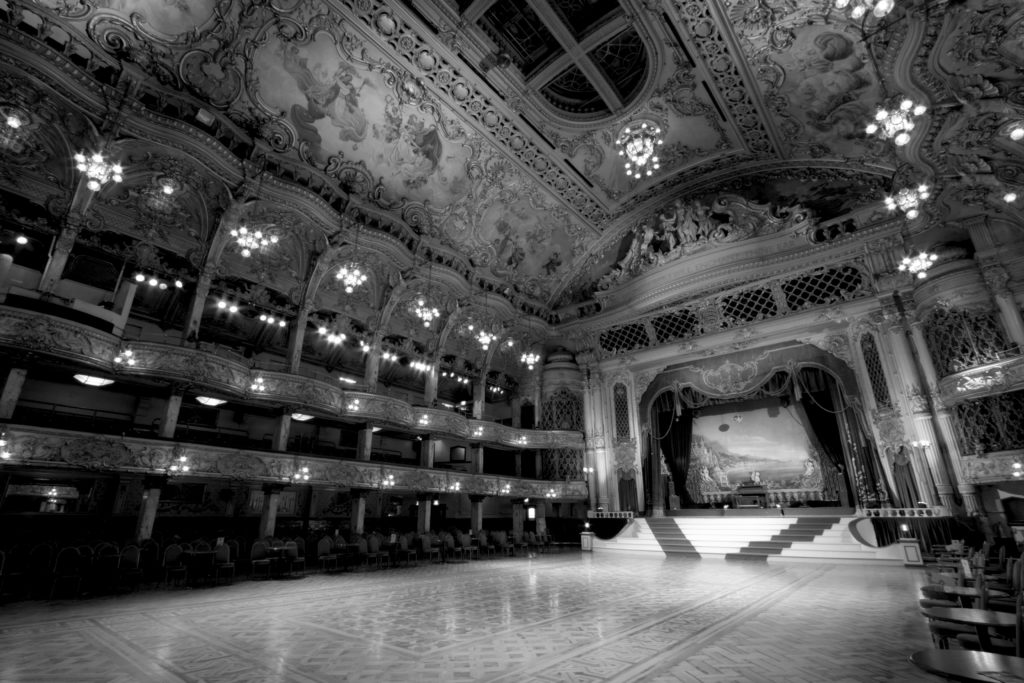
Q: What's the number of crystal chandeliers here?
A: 11